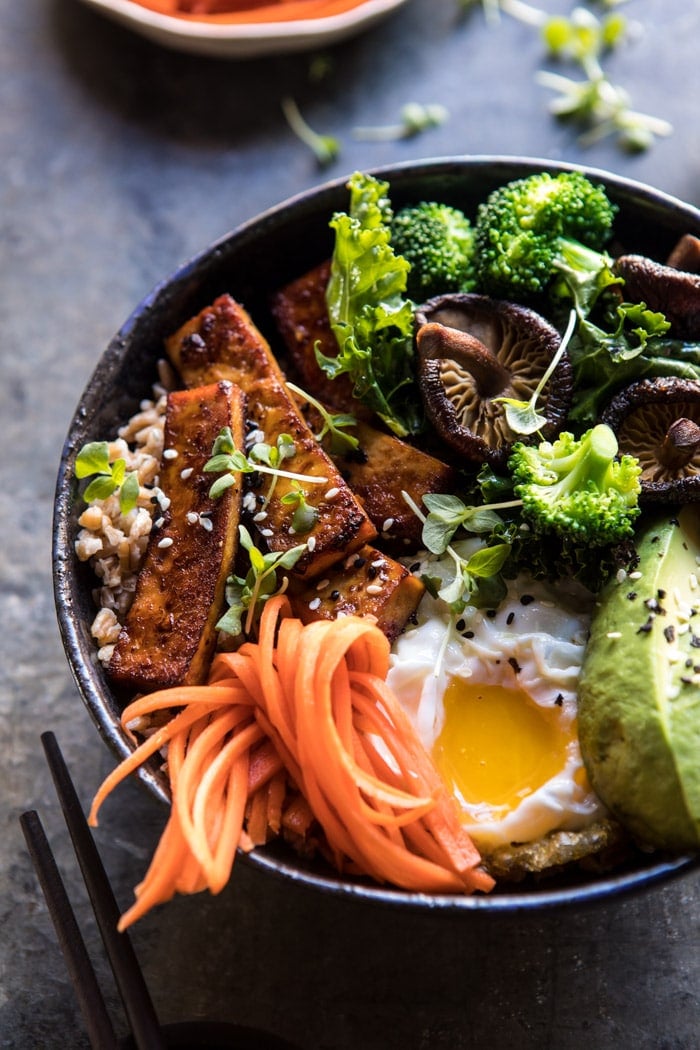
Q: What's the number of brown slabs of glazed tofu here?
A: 5